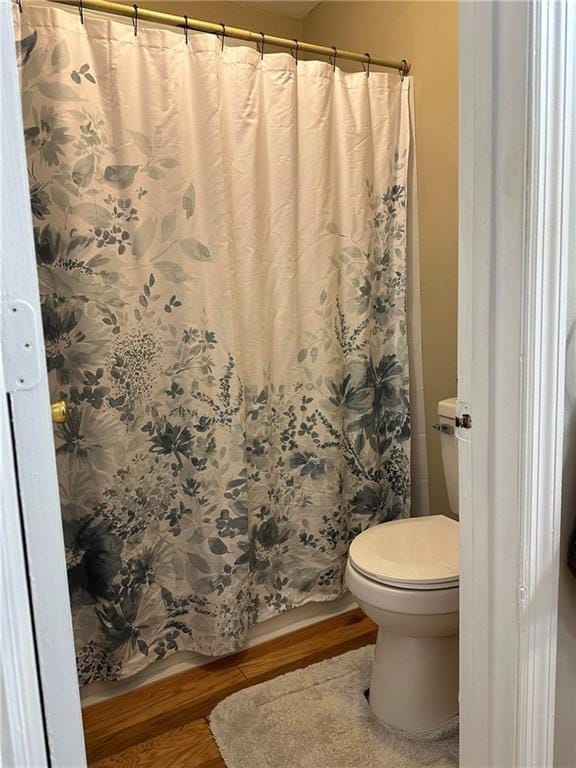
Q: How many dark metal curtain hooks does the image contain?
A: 10